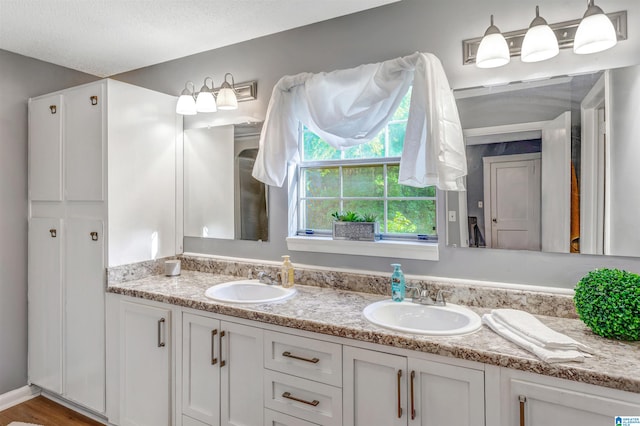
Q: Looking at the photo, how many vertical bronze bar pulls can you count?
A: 6